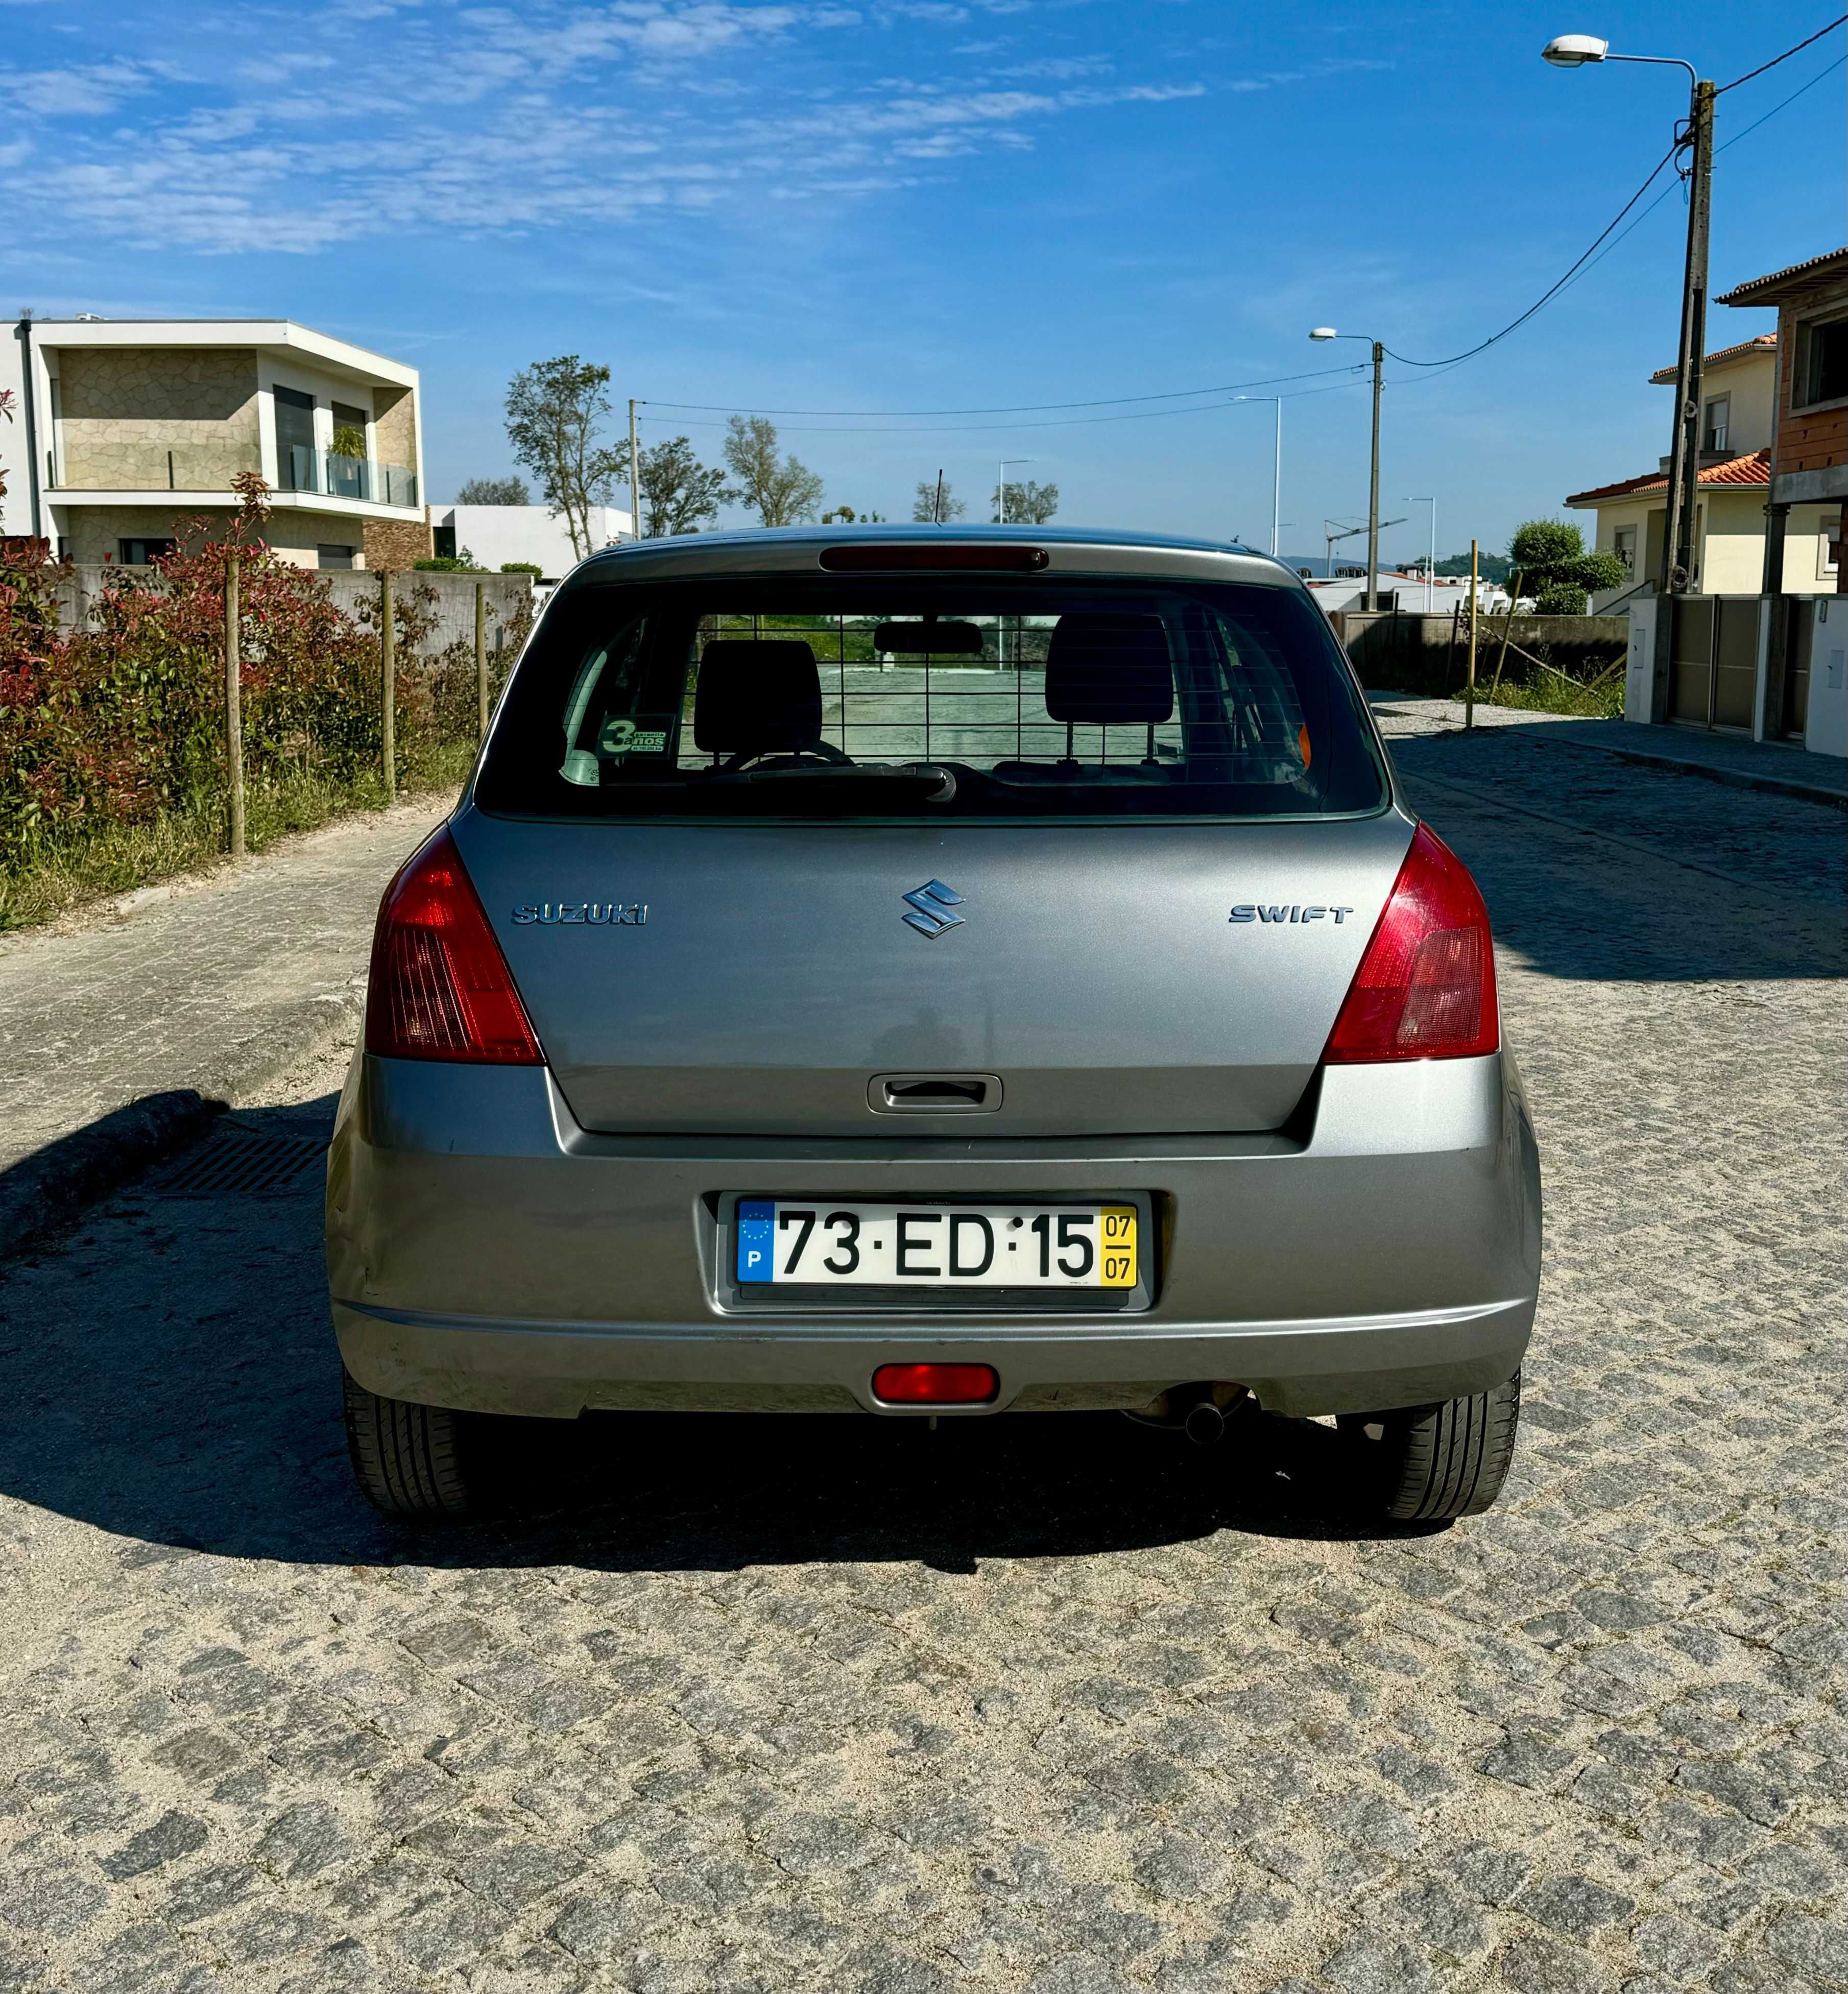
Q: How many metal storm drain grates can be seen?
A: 1